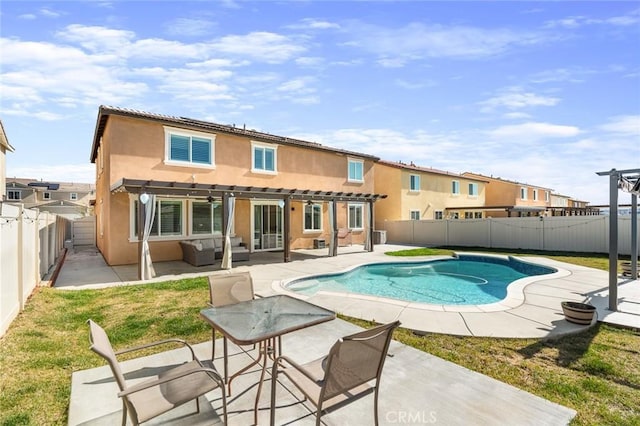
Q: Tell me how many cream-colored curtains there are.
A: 4